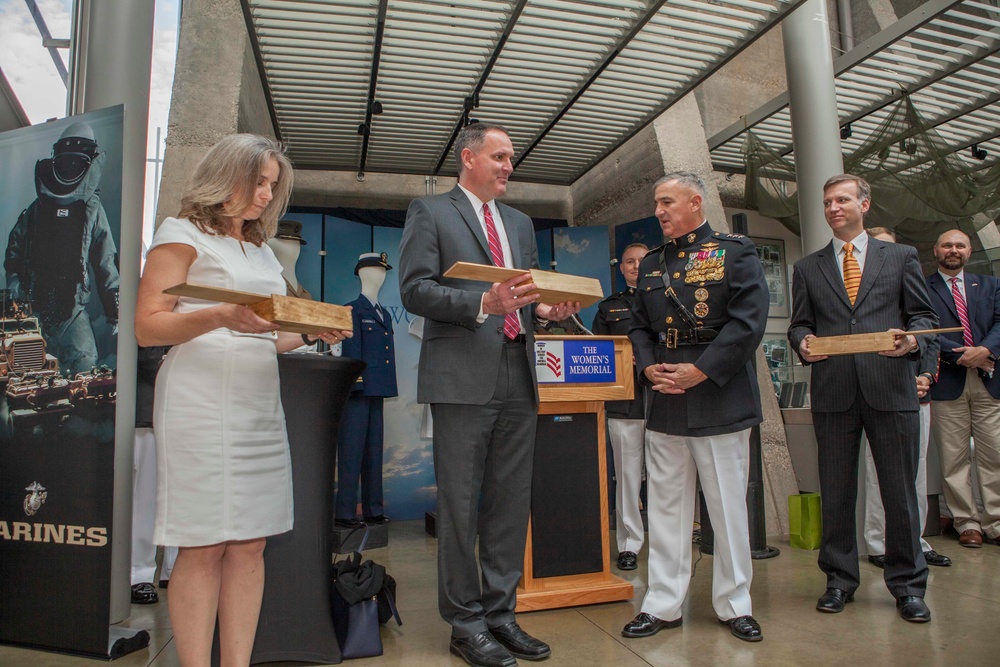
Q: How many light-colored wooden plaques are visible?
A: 3